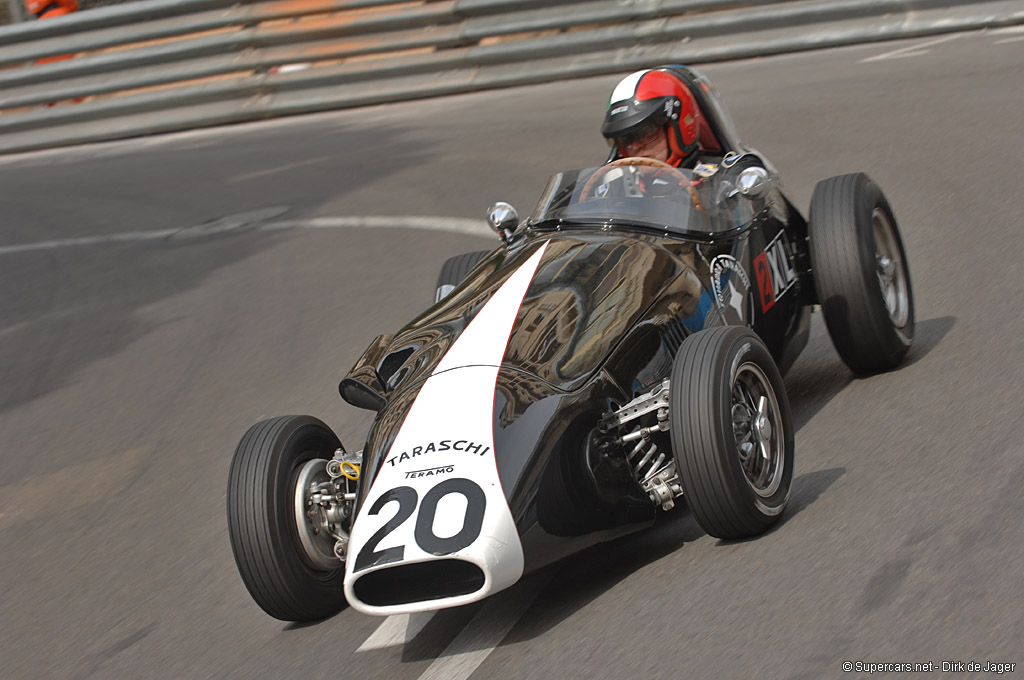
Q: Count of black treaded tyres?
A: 4